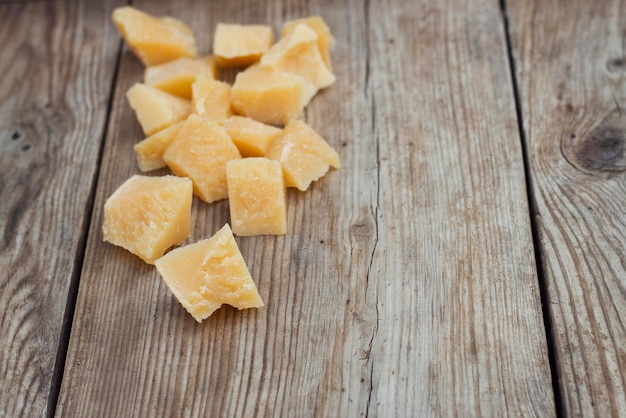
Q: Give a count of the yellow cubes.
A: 15